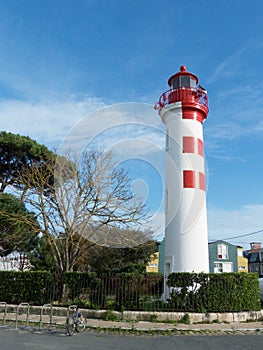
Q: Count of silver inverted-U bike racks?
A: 4